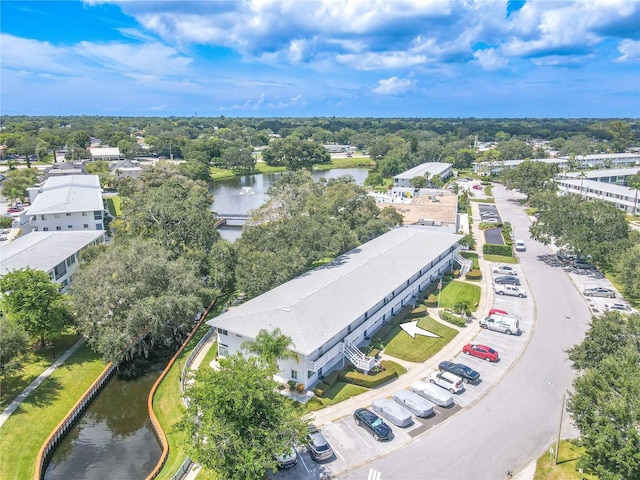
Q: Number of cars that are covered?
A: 3